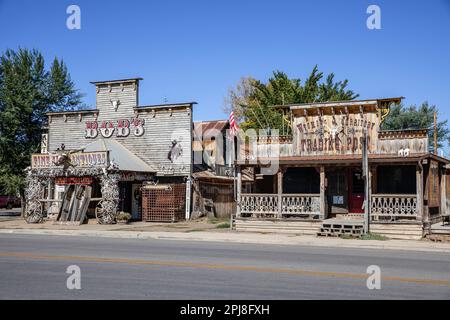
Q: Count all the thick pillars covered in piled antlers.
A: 2